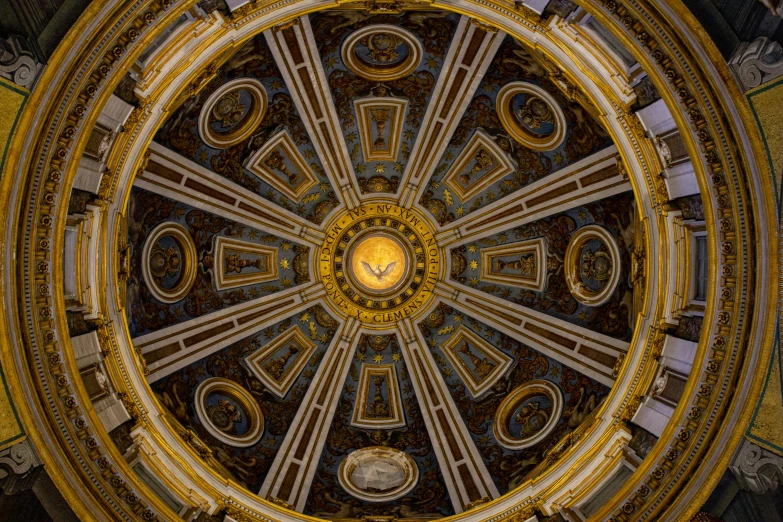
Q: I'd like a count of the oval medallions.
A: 8